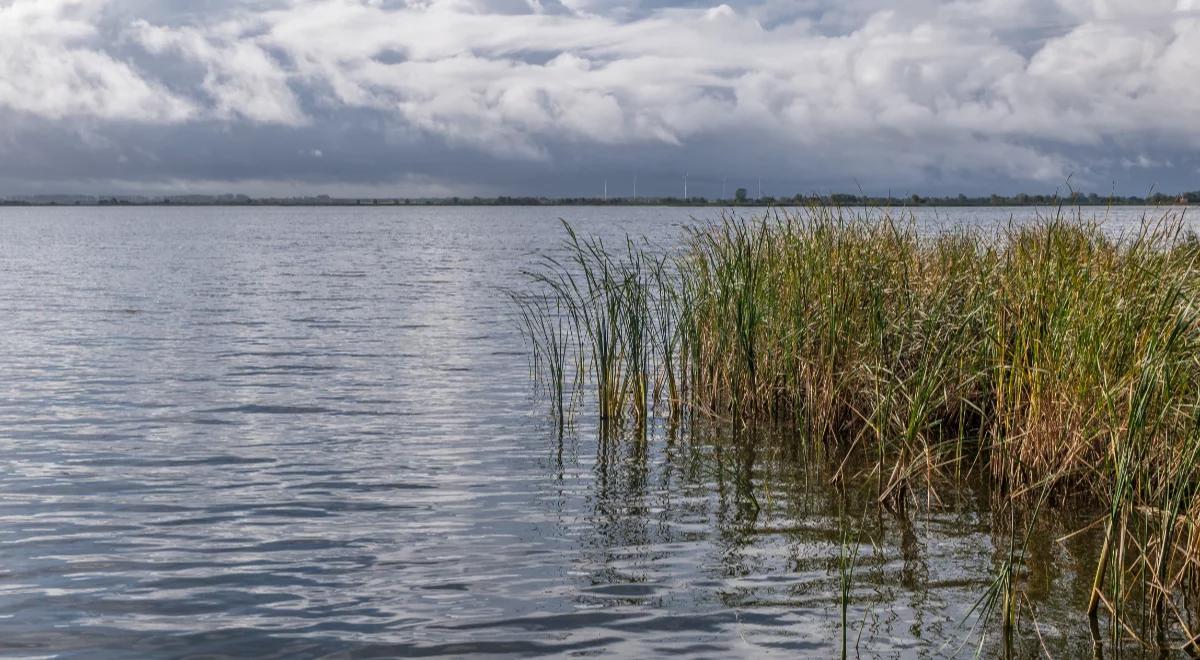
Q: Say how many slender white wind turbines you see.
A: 5